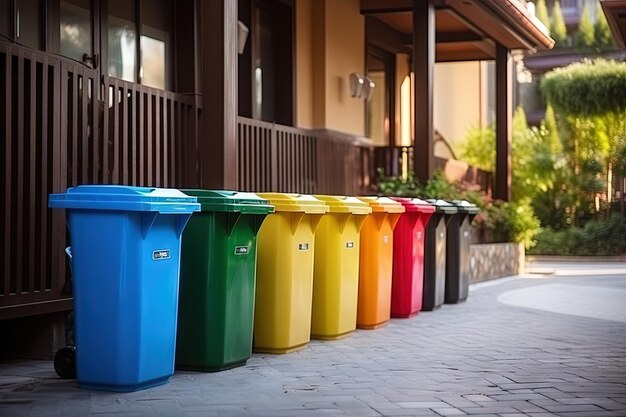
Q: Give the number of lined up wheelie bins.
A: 8